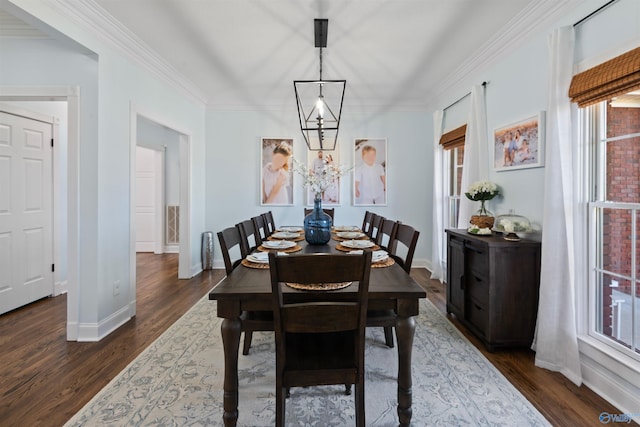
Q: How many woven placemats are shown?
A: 9